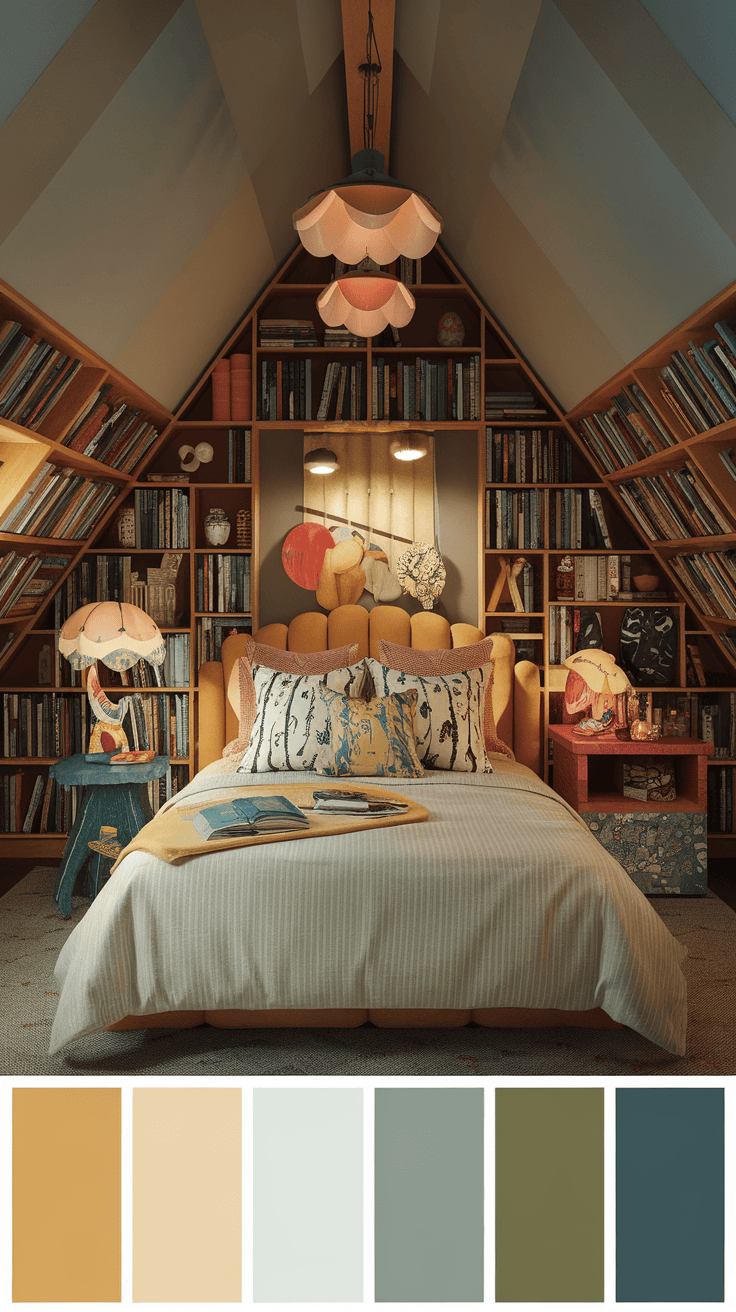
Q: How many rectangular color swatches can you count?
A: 6